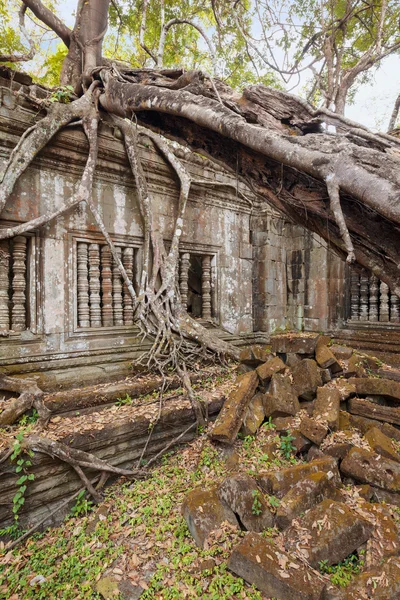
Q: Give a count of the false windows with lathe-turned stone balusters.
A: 4